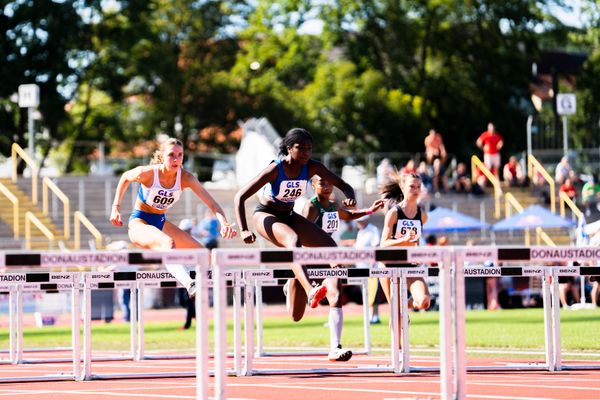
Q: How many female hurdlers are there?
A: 4